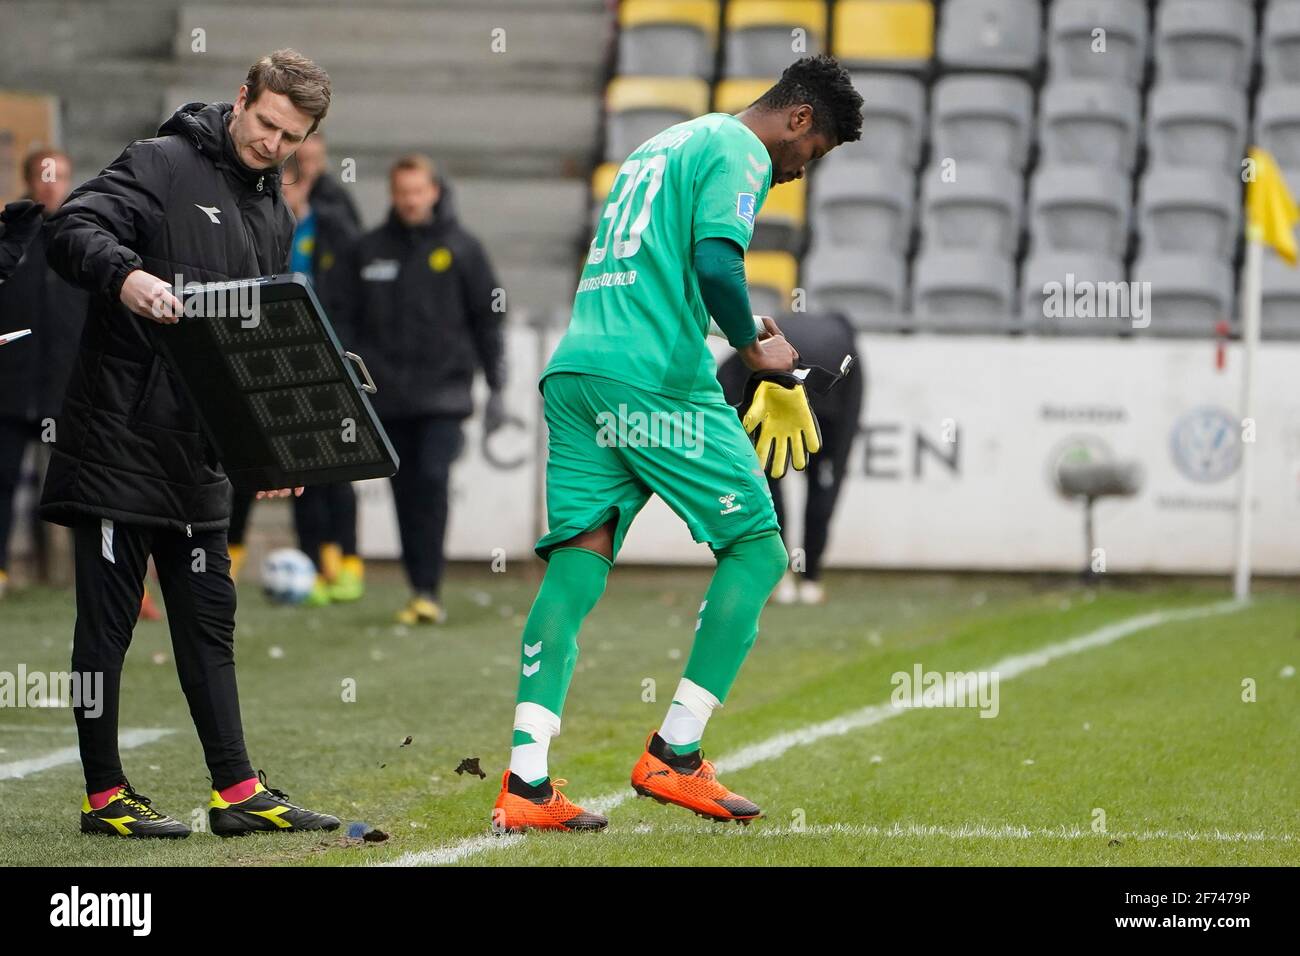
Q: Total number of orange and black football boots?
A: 2